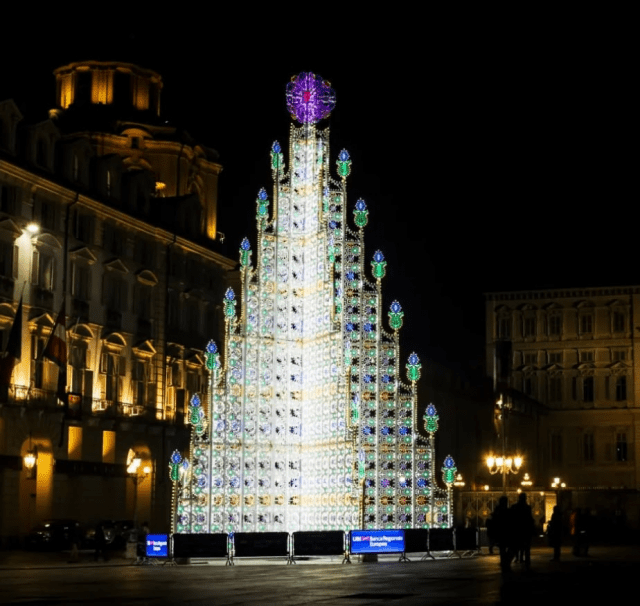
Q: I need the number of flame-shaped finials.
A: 14